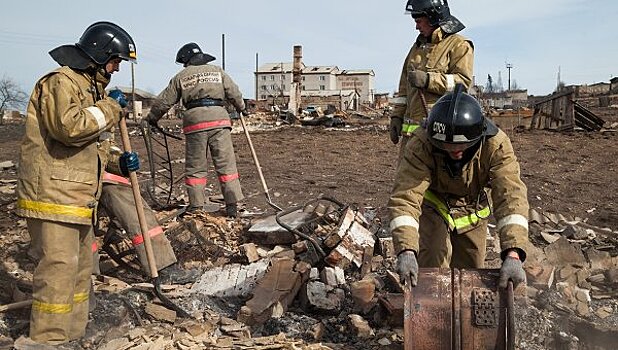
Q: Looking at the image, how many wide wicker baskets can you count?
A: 0